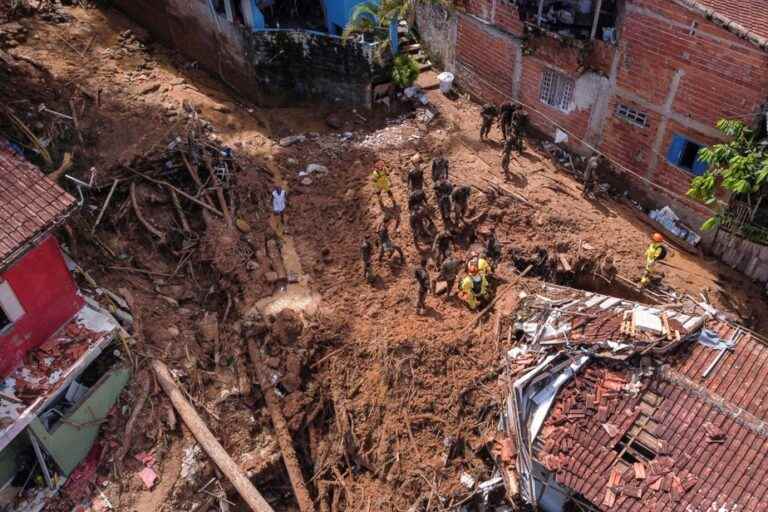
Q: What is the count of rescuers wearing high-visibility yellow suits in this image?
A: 4